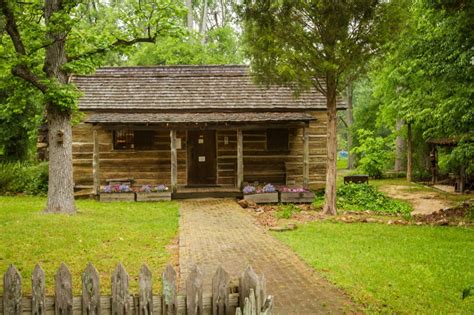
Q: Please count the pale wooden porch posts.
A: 4